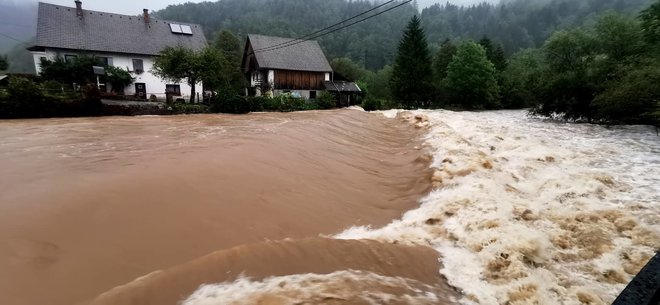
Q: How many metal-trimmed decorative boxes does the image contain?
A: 0